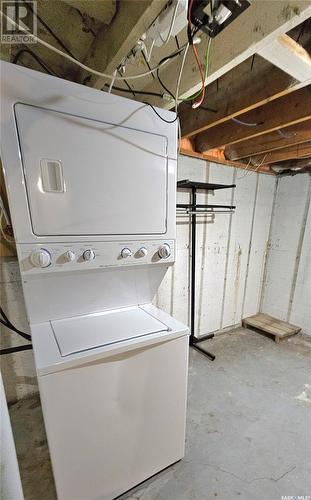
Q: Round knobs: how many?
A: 6